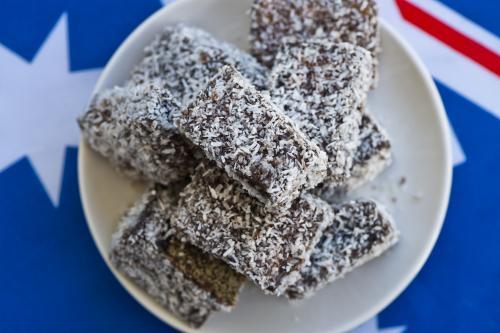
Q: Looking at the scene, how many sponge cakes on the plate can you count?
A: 9